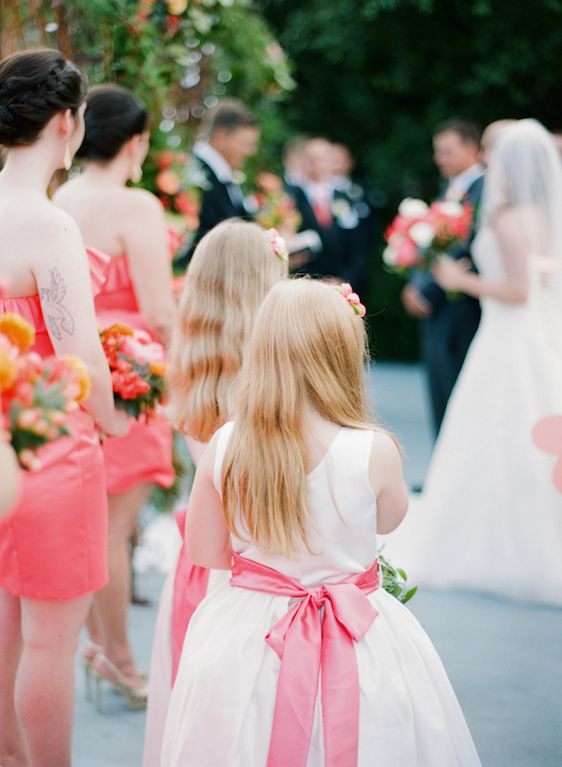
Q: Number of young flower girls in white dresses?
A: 2